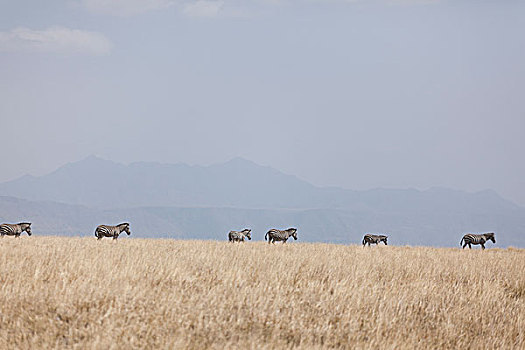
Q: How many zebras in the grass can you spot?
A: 6